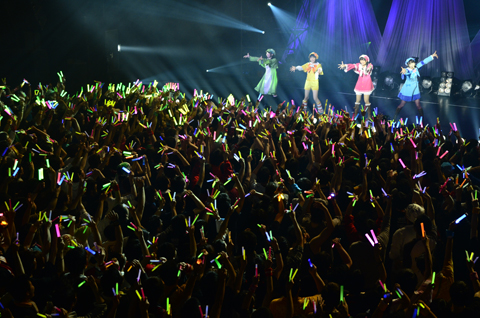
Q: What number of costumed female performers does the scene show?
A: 4